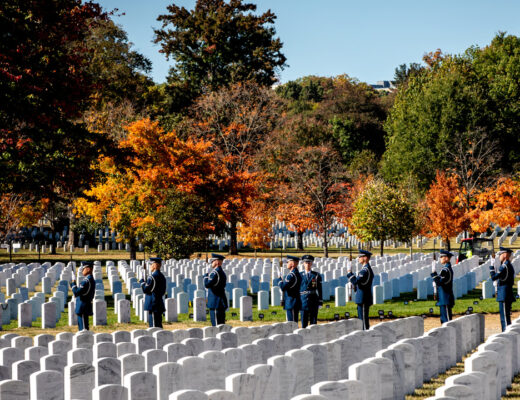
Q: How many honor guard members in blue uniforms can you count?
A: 8